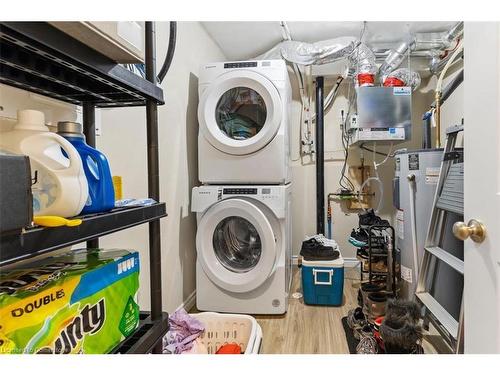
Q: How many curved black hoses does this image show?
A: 1